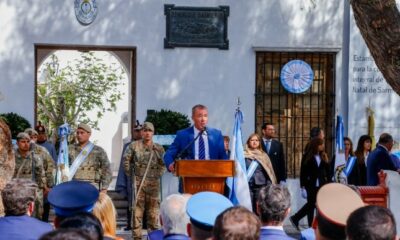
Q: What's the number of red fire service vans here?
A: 0